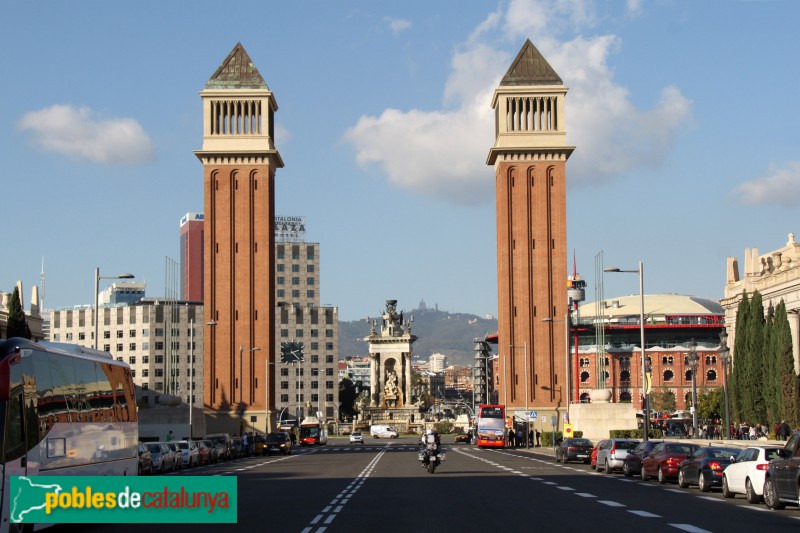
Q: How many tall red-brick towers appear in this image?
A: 2